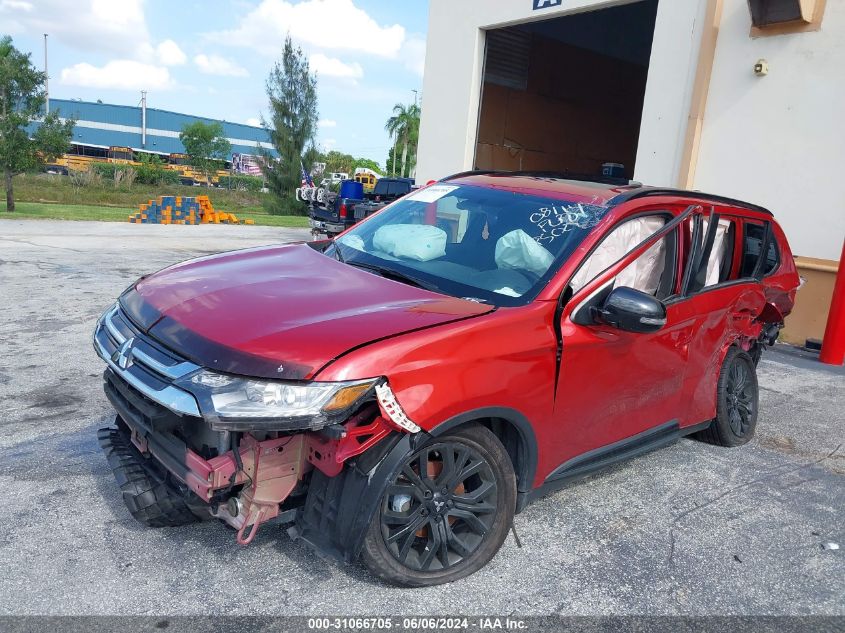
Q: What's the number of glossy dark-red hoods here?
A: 1